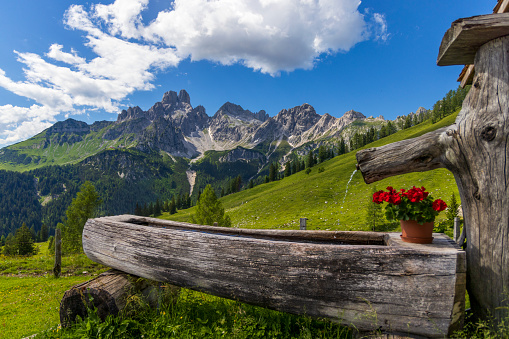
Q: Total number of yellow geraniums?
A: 0